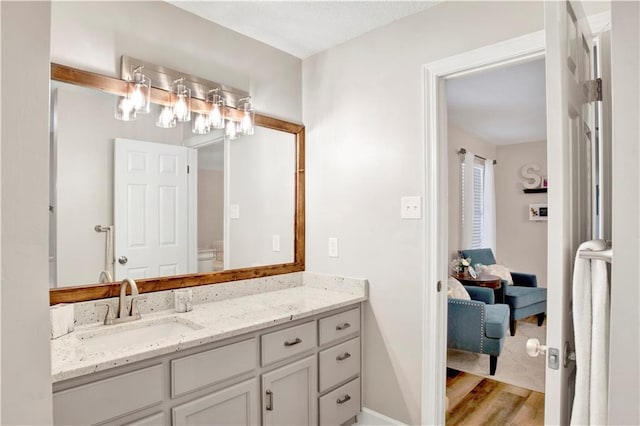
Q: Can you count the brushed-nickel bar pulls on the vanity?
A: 5